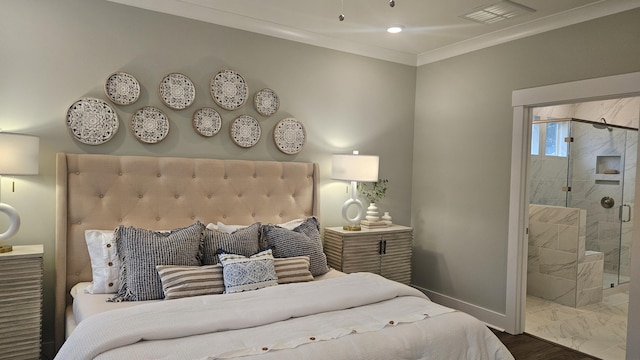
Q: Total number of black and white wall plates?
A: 9